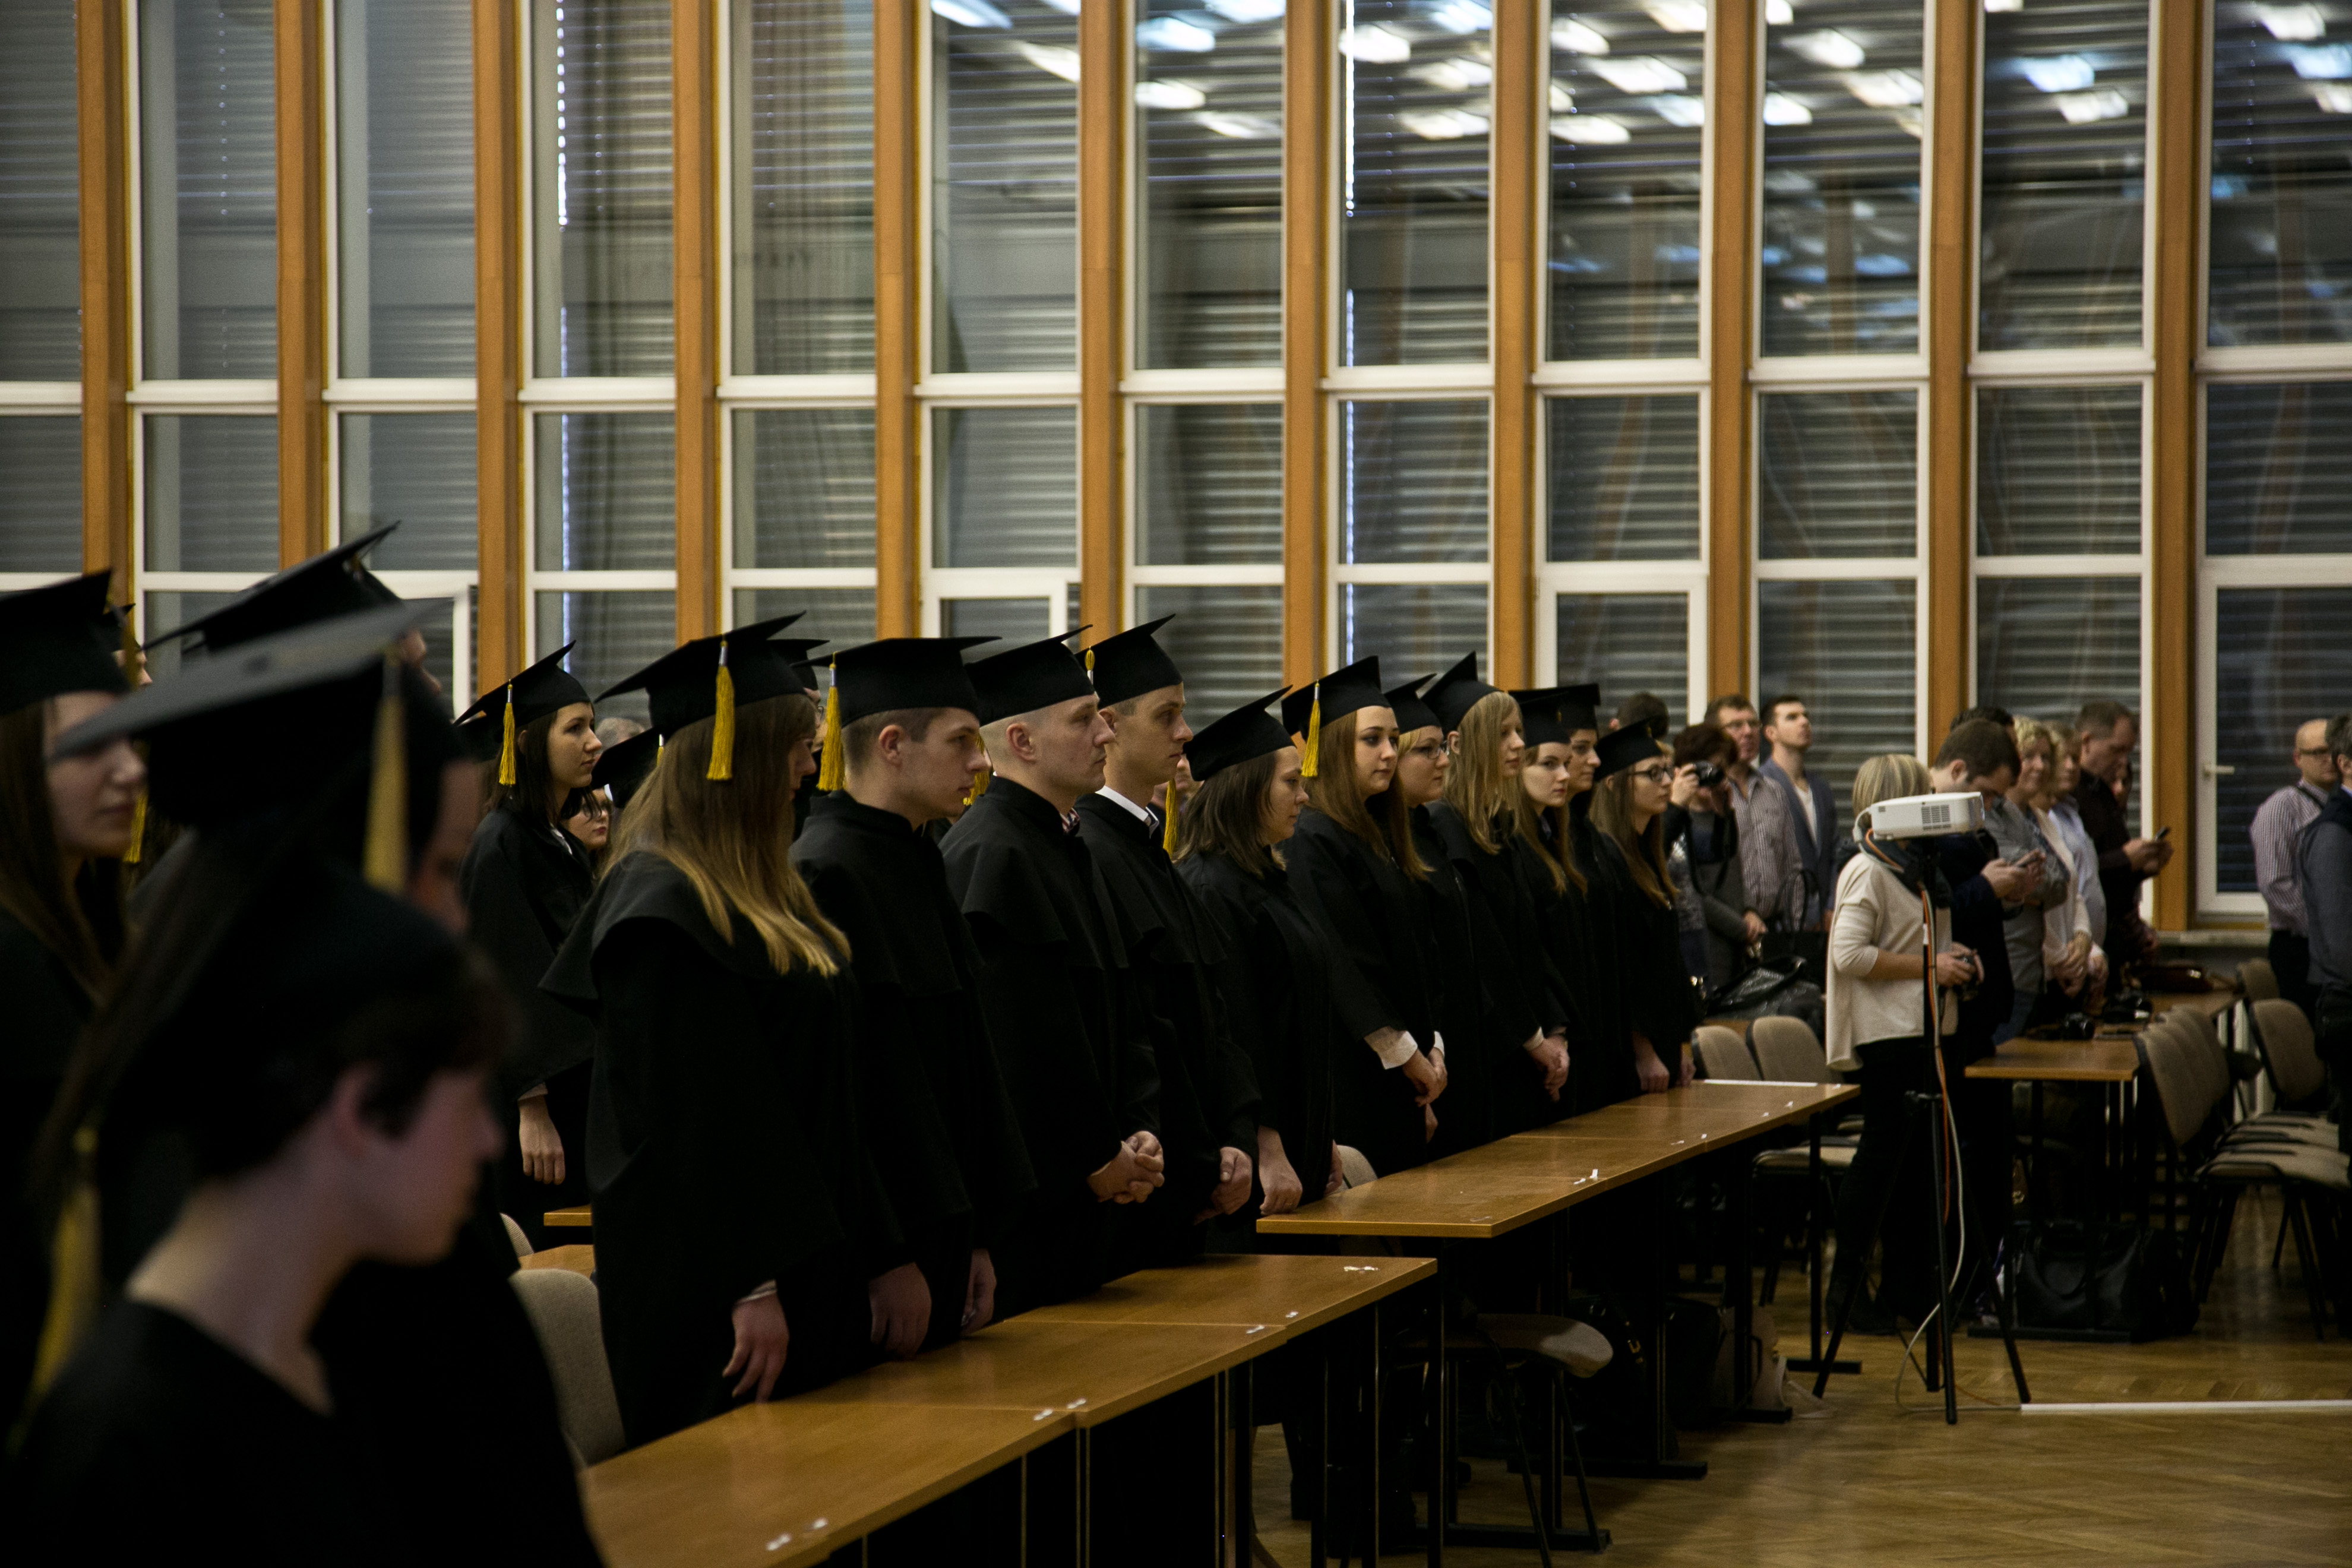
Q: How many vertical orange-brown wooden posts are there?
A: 11